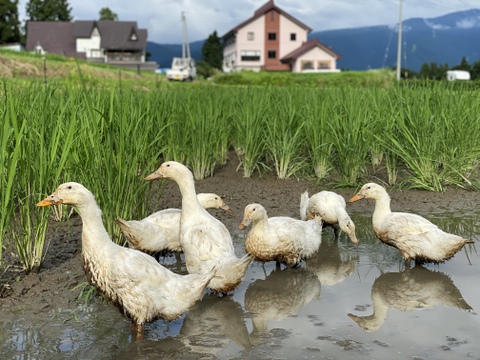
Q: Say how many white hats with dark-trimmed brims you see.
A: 0